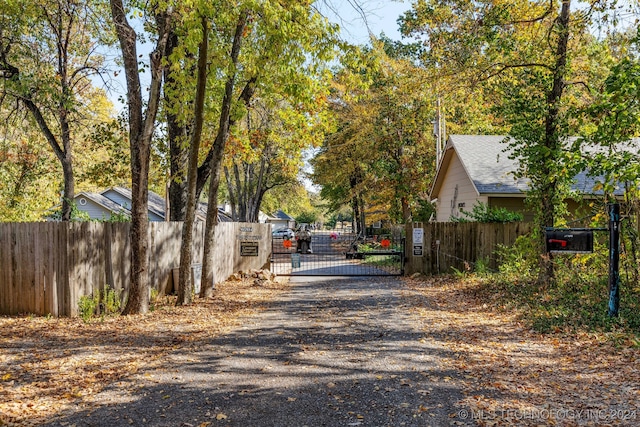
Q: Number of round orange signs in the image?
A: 2